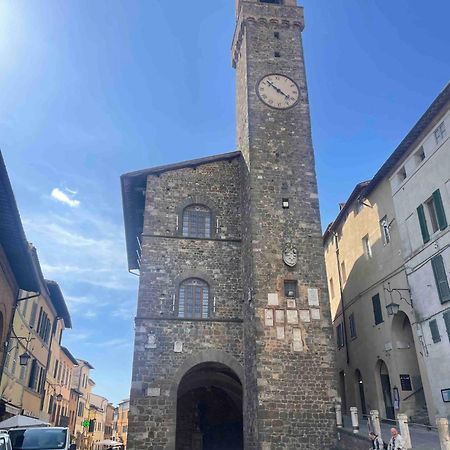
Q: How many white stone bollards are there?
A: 5